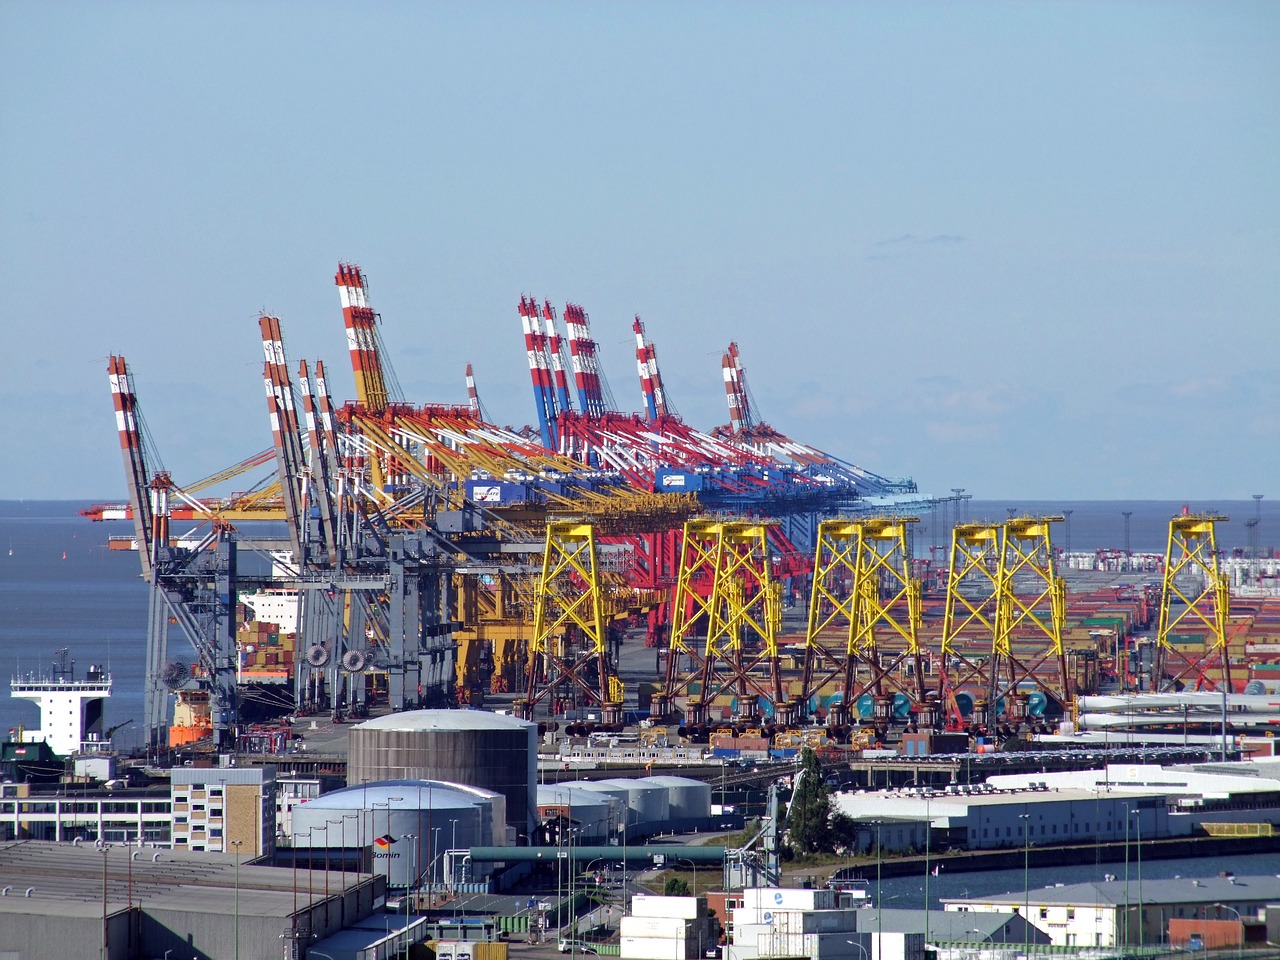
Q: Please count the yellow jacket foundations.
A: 8